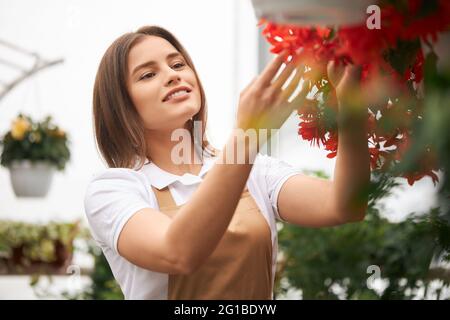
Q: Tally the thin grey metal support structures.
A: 1